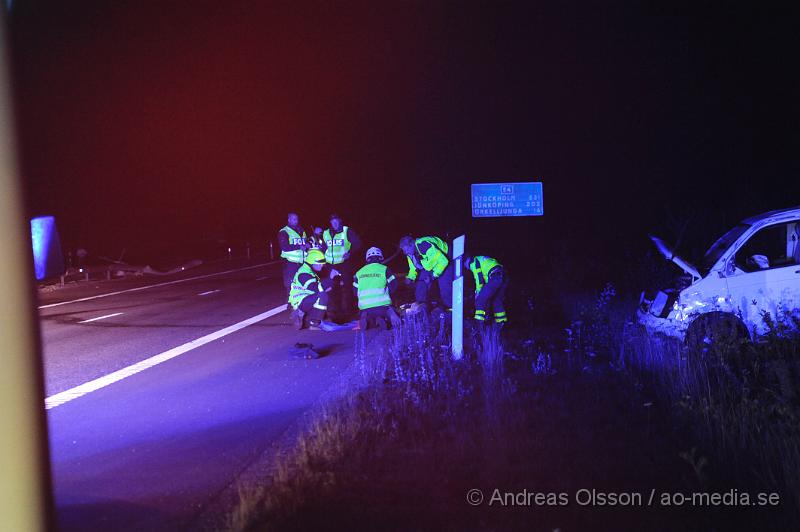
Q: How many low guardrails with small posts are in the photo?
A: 1